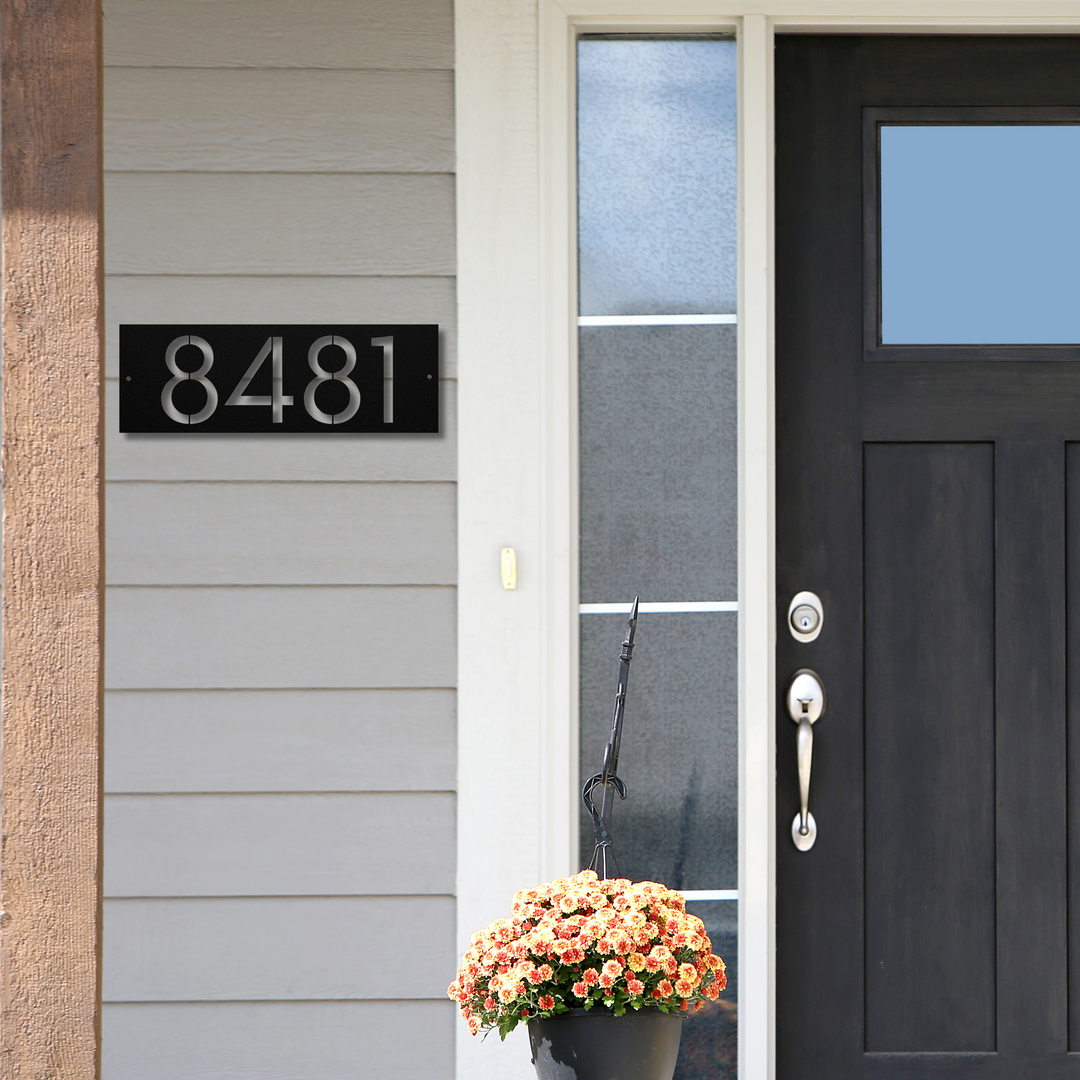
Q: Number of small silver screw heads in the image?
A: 2